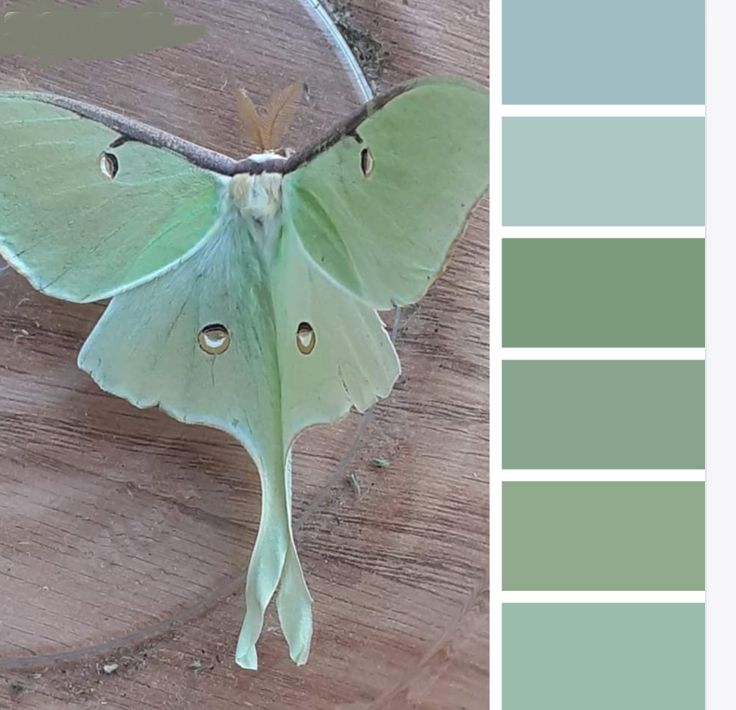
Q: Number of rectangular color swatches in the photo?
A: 6